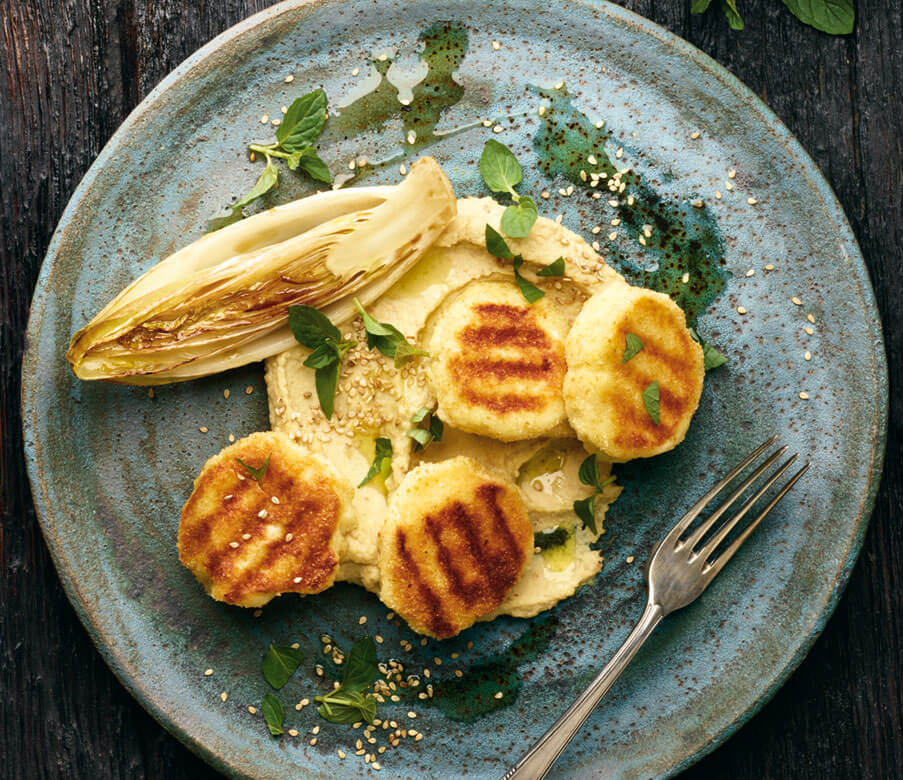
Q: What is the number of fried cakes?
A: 4